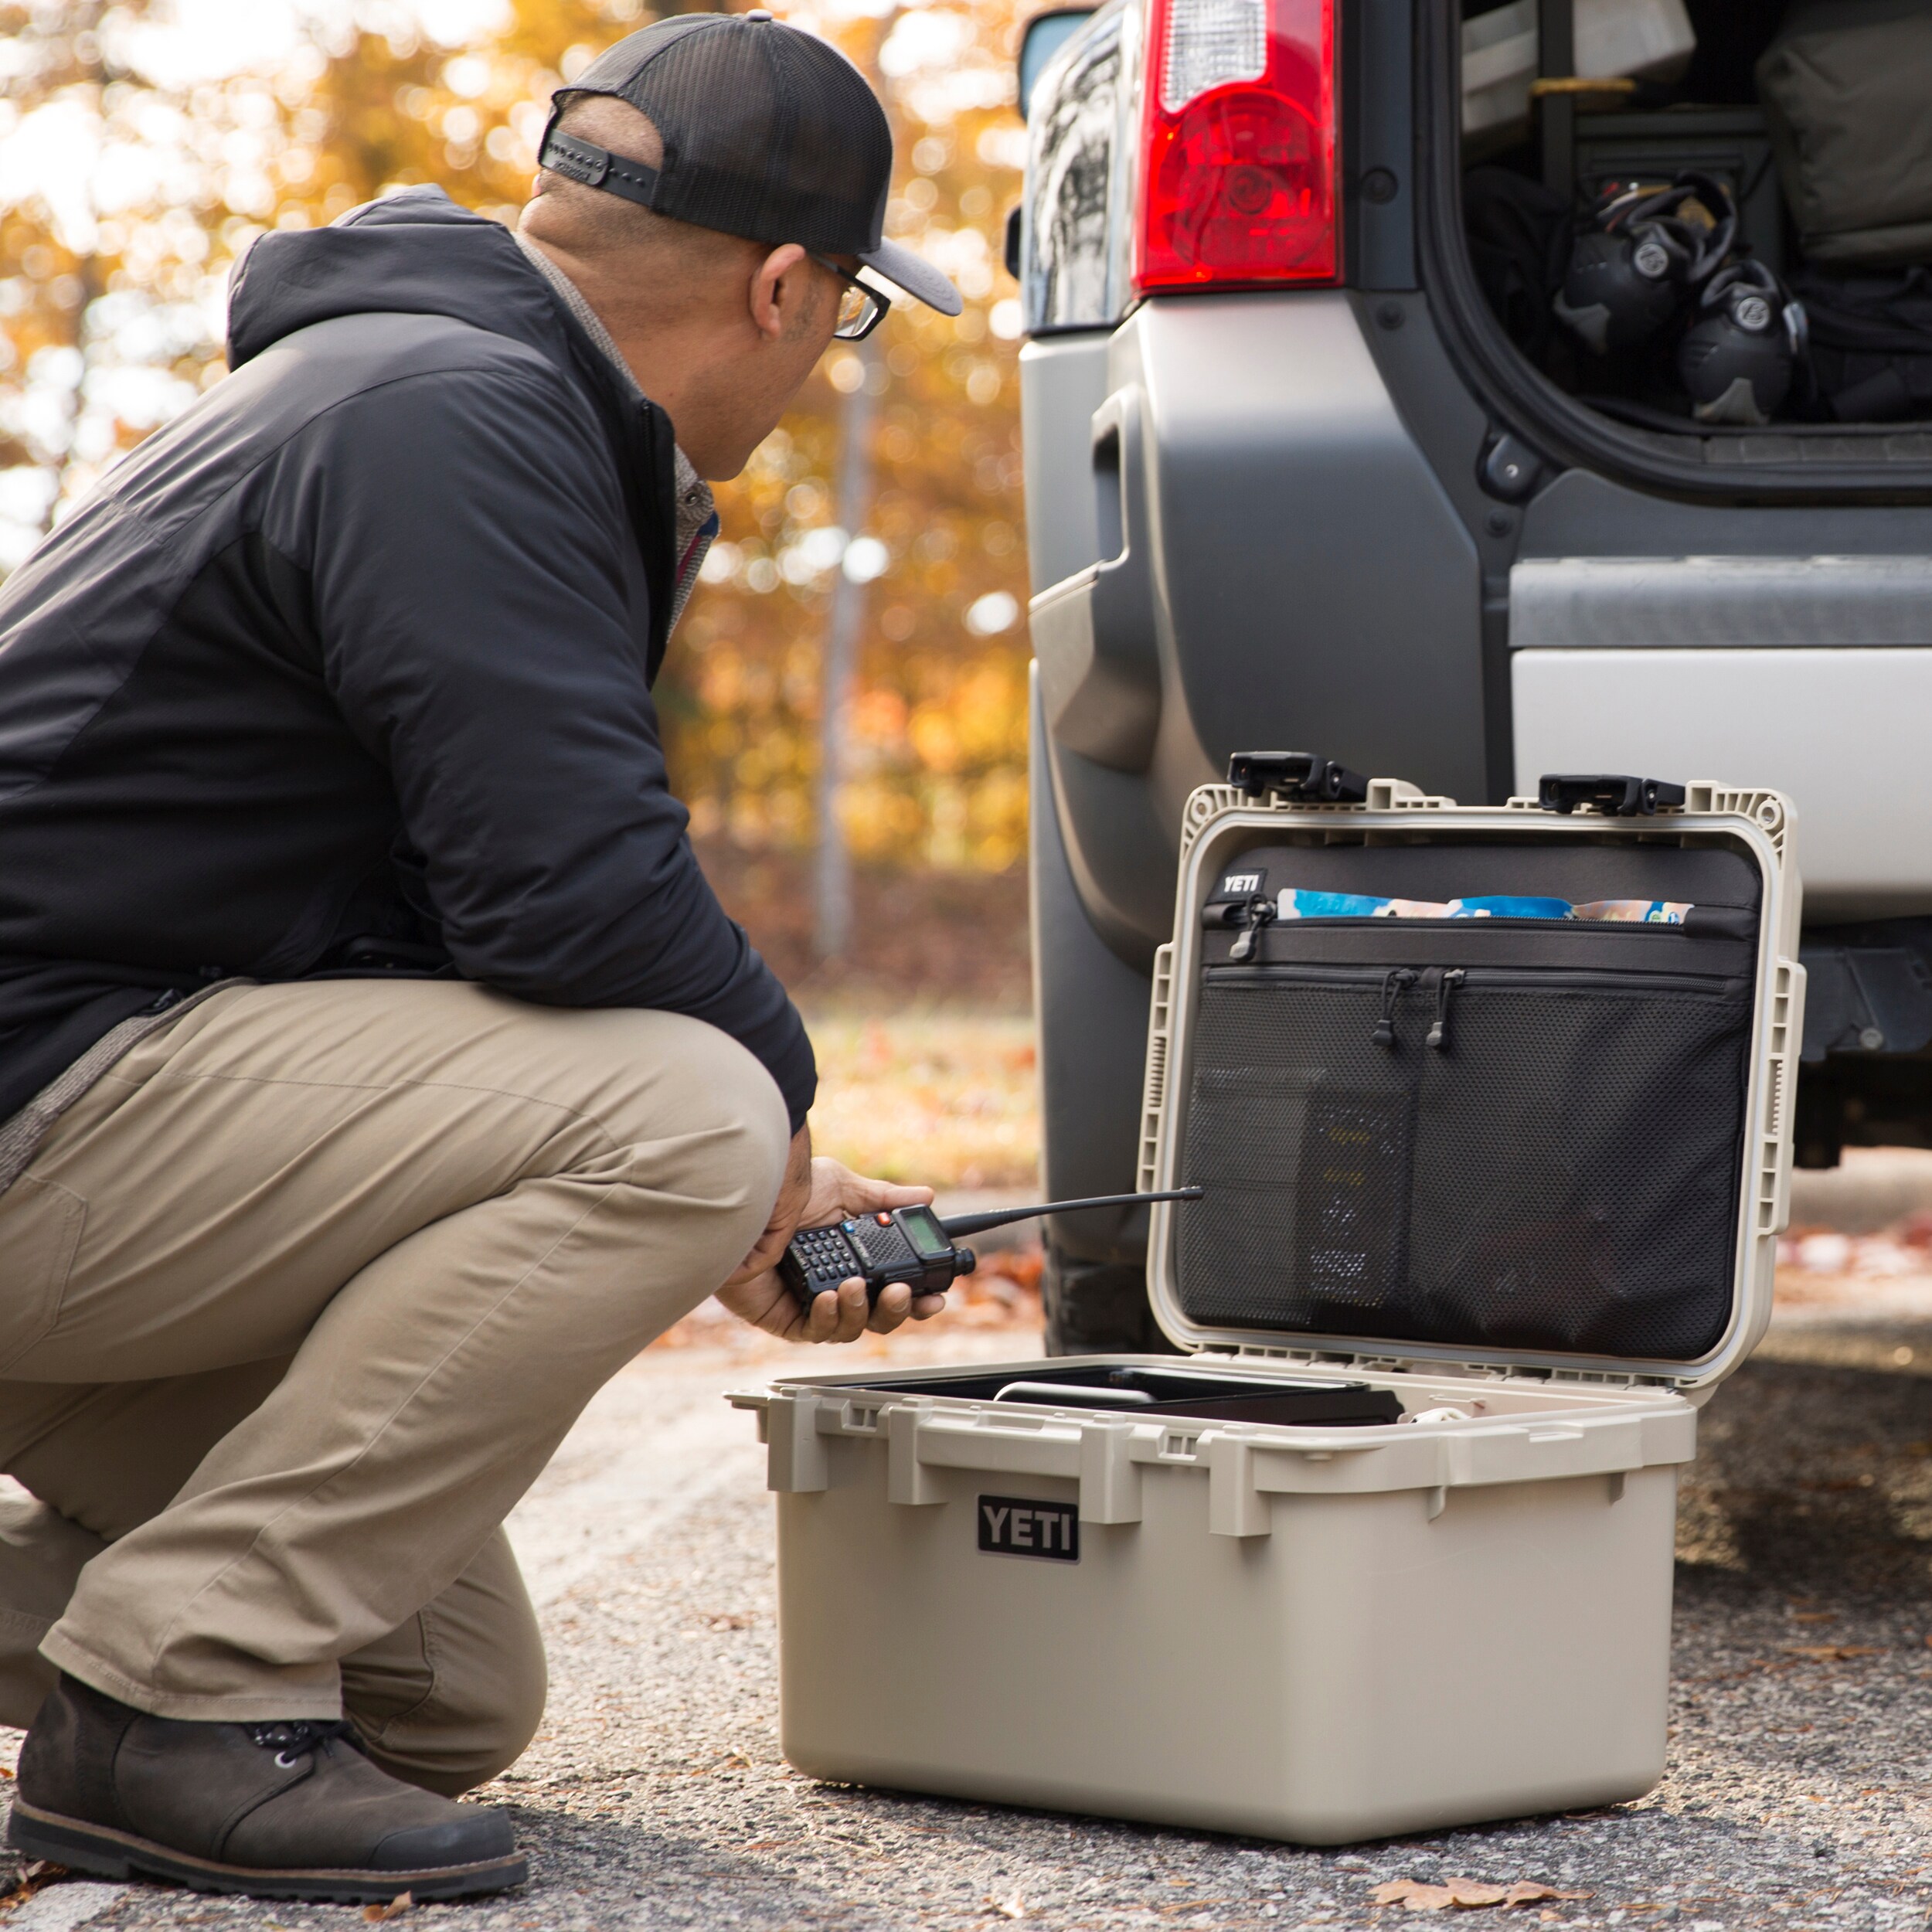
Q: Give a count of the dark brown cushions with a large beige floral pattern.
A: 0